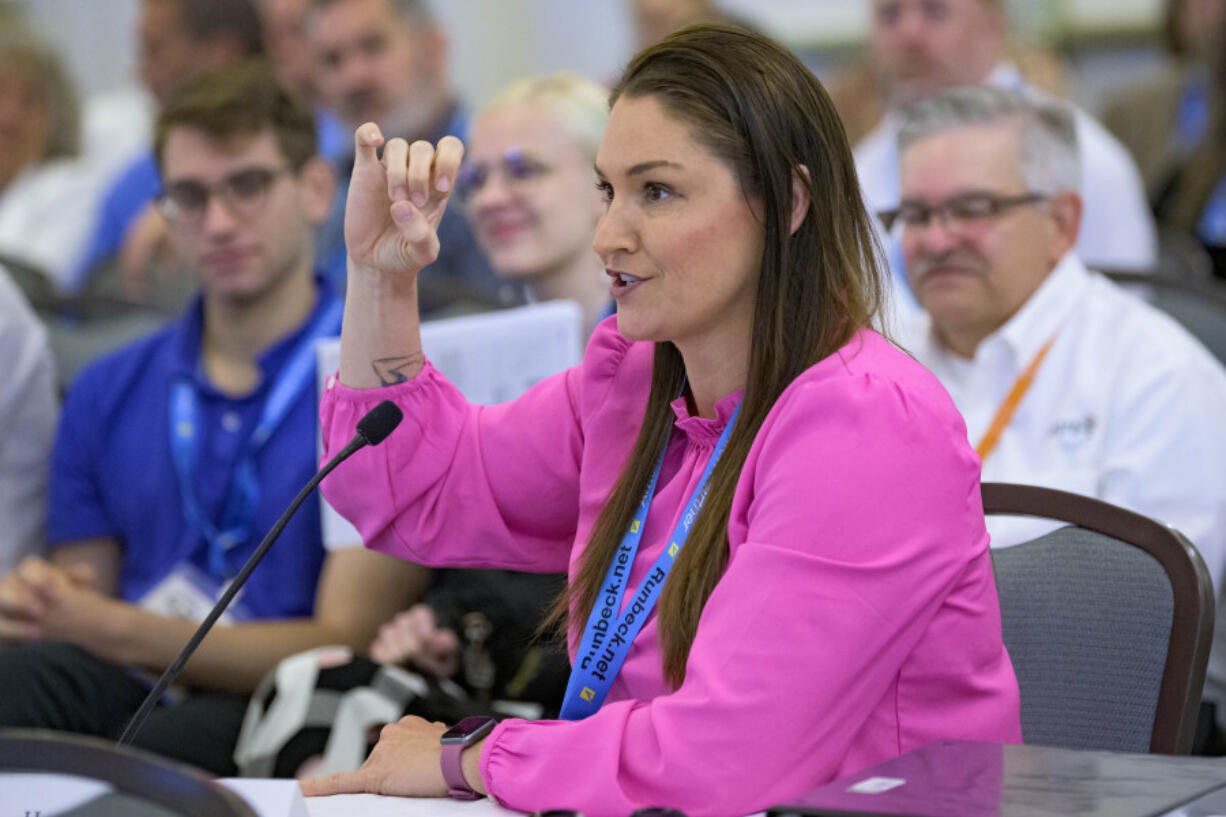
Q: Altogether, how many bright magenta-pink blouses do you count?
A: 1